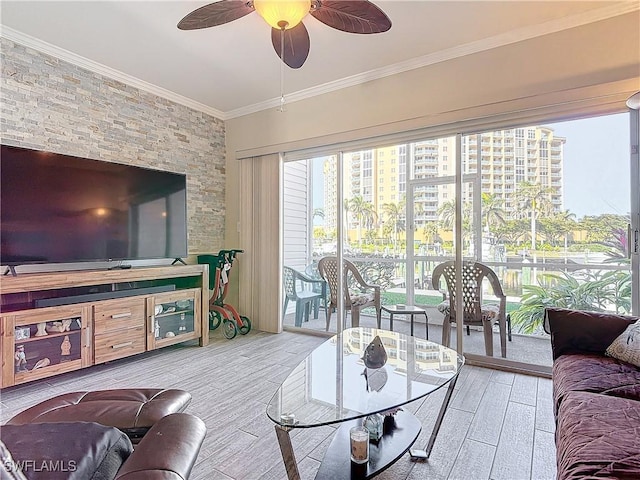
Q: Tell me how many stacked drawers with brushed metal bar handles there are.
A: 2